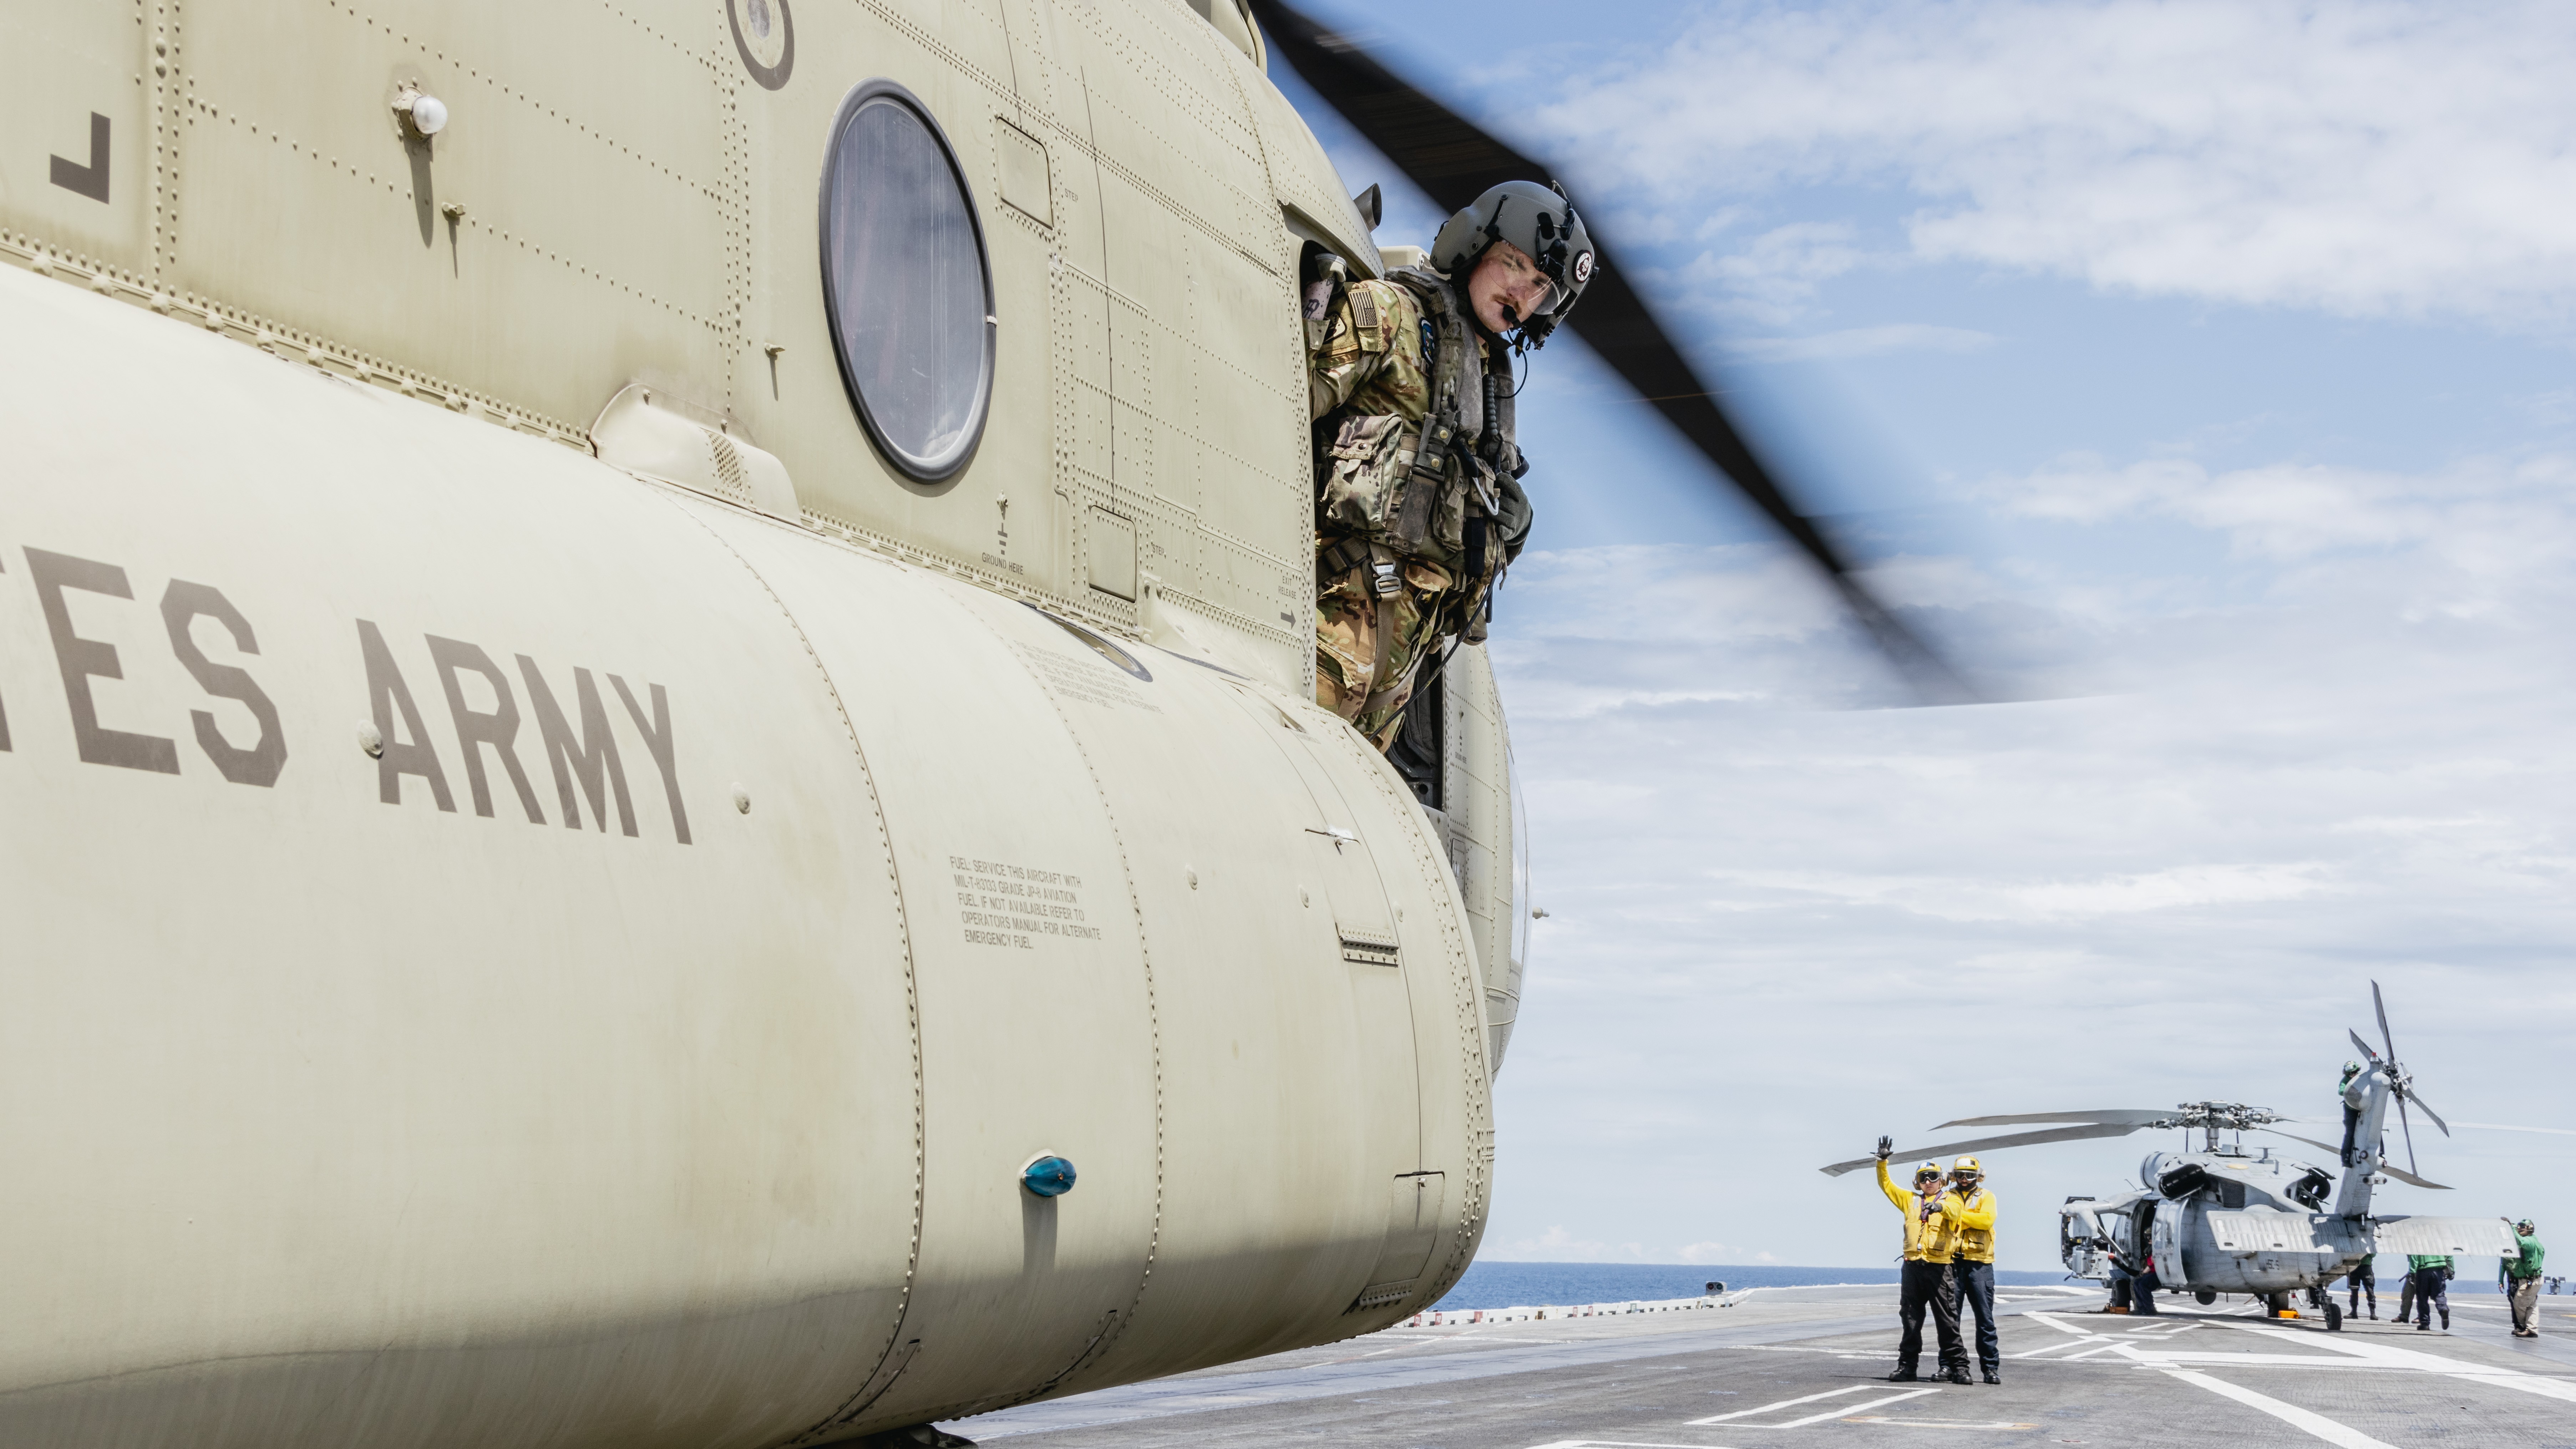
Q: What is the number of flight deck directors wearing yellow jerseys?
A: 2